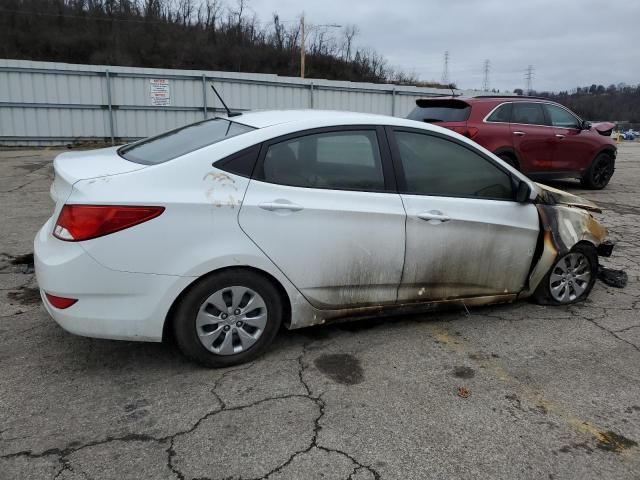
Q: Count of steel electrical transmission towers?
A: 3